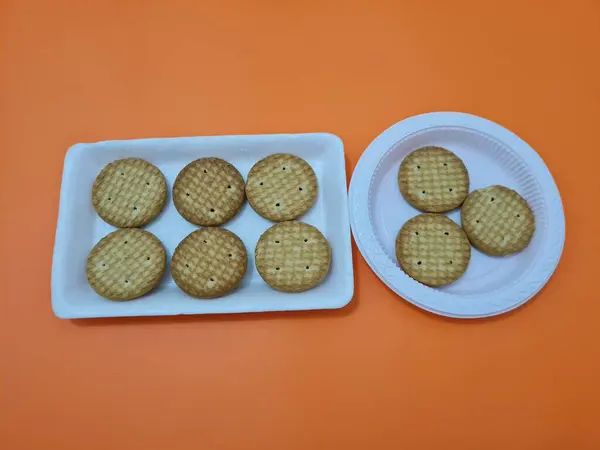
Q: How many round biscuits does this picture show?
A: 9